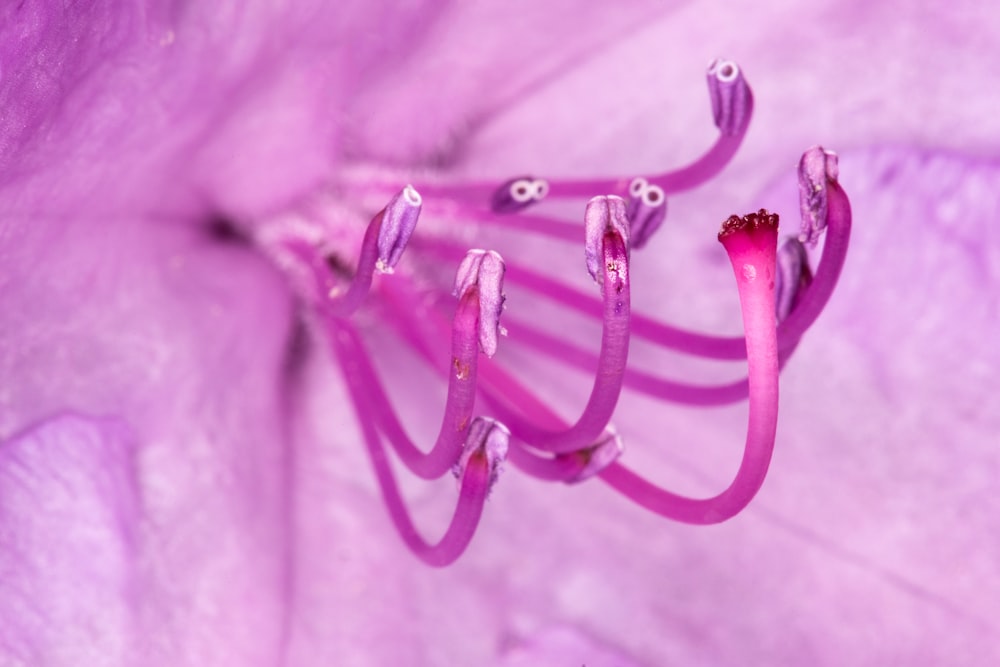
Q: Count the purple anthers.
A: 10